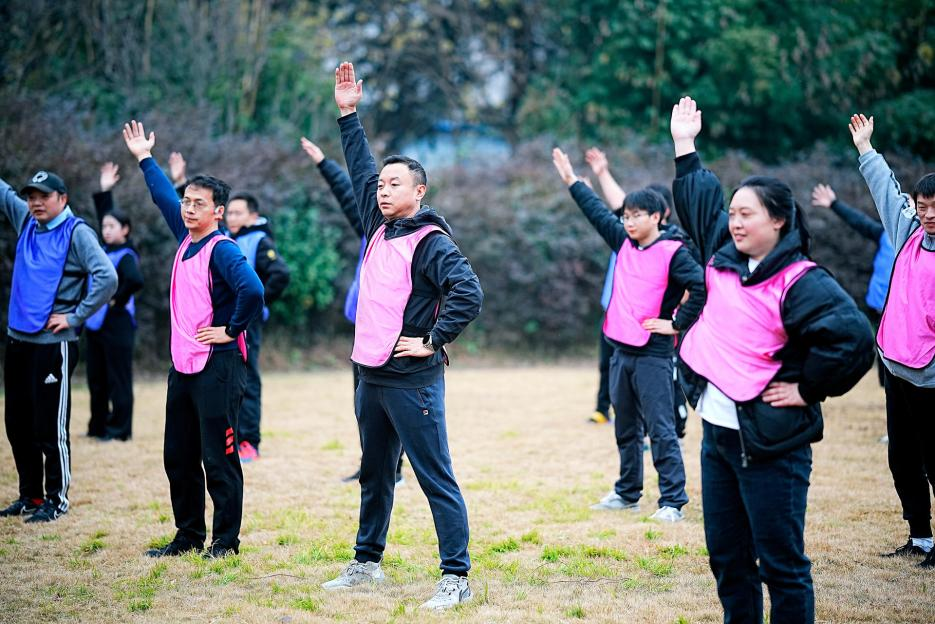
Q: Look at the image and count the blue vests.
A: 6